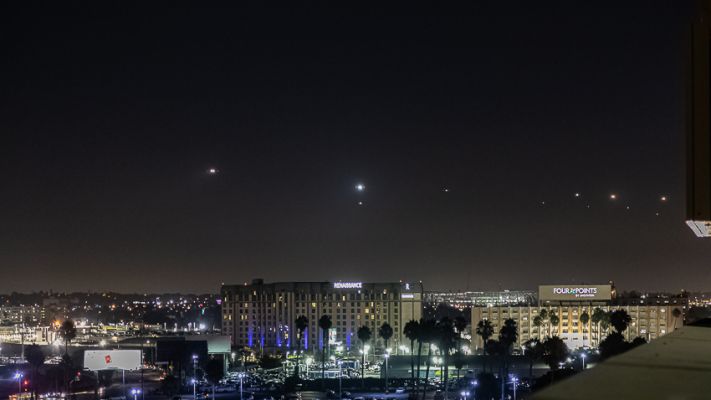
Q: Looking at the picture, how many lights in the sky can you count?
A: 11